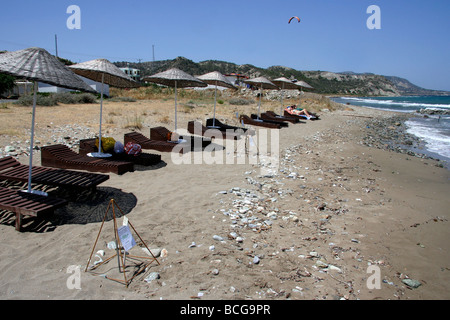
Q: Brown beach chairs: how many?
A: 14